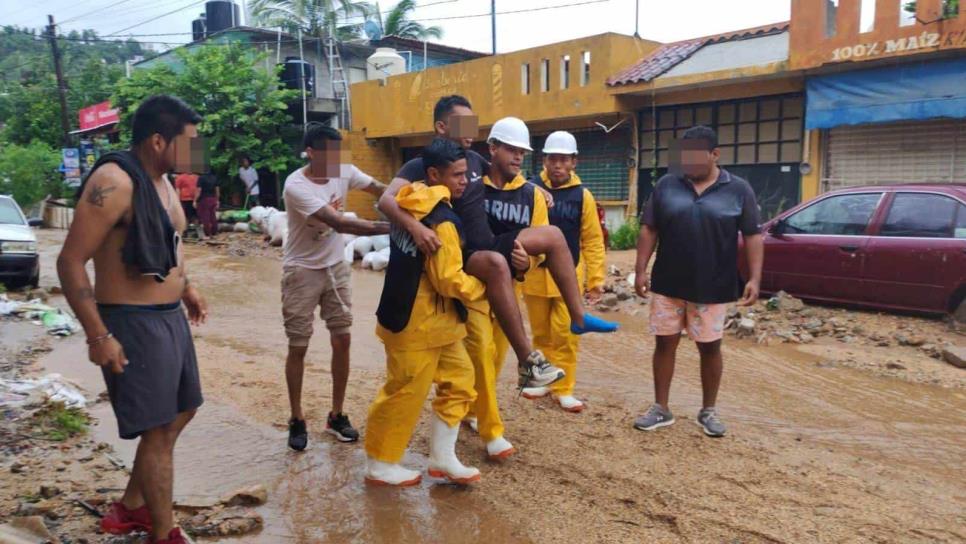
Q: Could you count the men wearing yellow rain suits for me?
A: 3